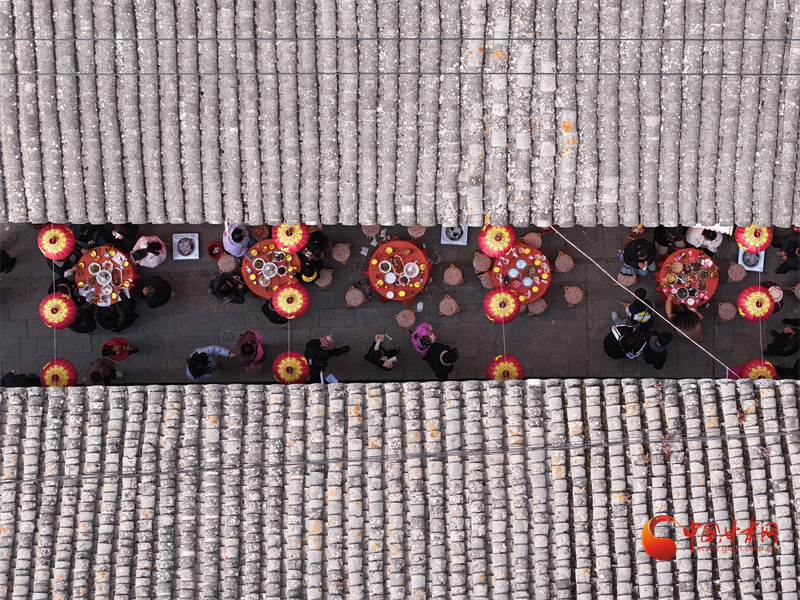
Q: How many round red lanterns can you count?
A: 12